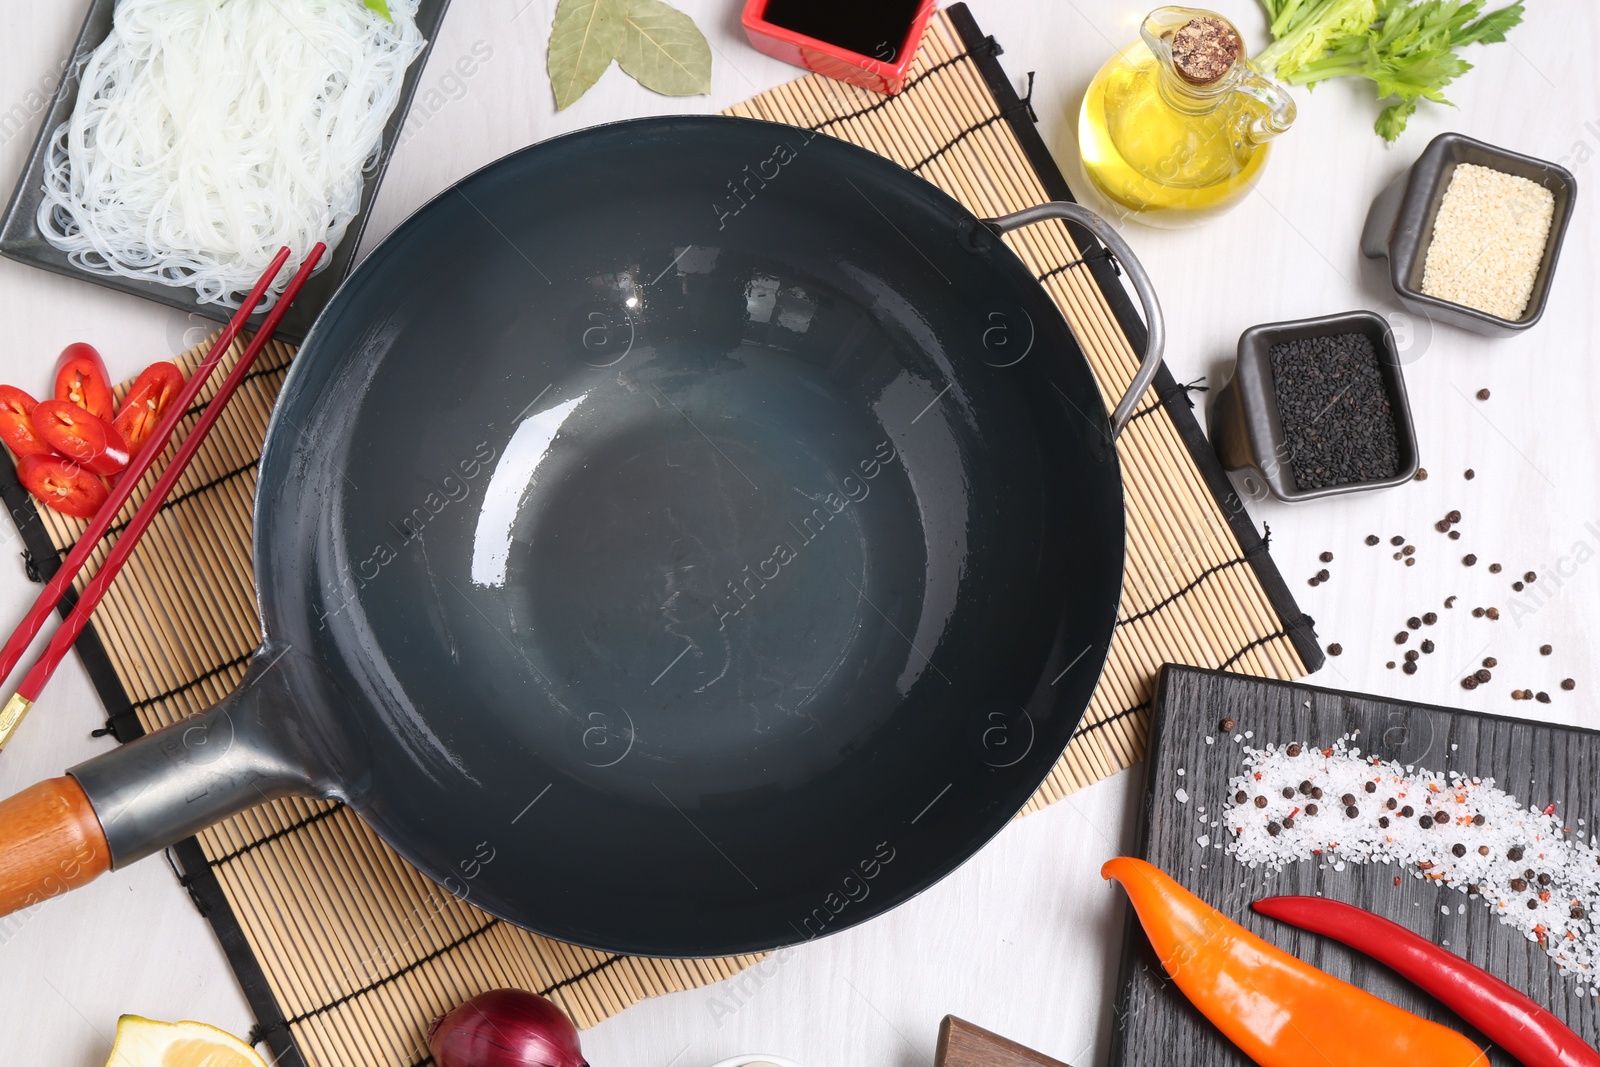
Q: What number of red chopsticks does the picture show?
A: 2